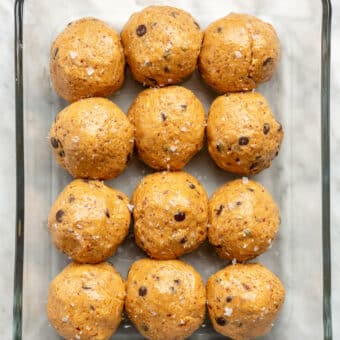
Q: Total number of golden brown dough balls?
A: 12